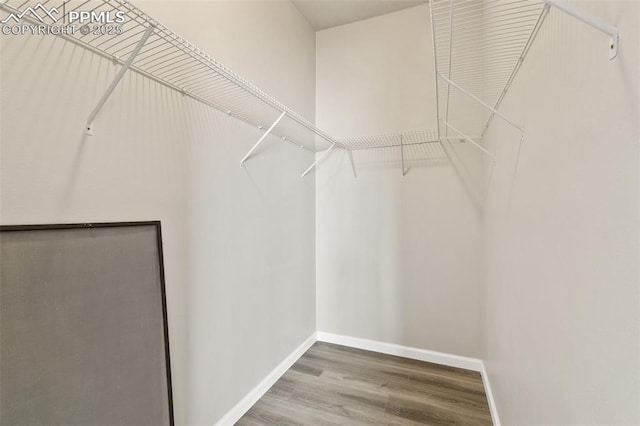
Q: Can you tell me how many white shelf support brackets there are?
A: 8